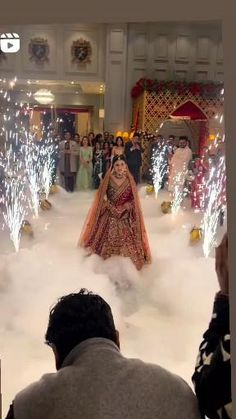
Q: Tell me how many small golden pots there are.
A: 6